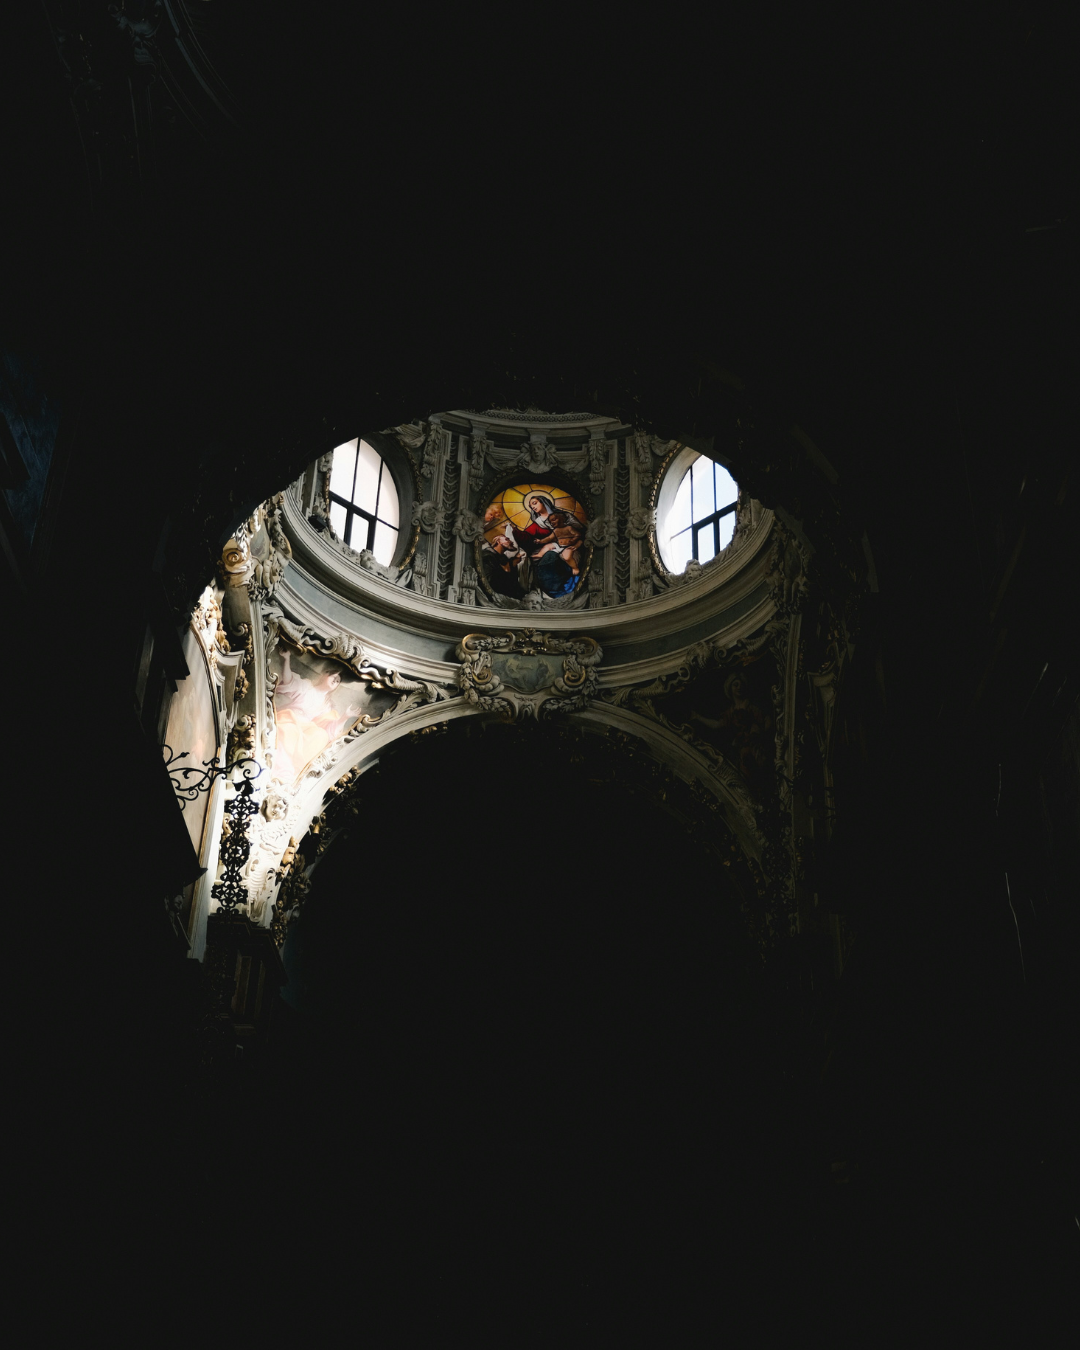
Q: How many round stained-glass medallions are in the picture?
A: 1